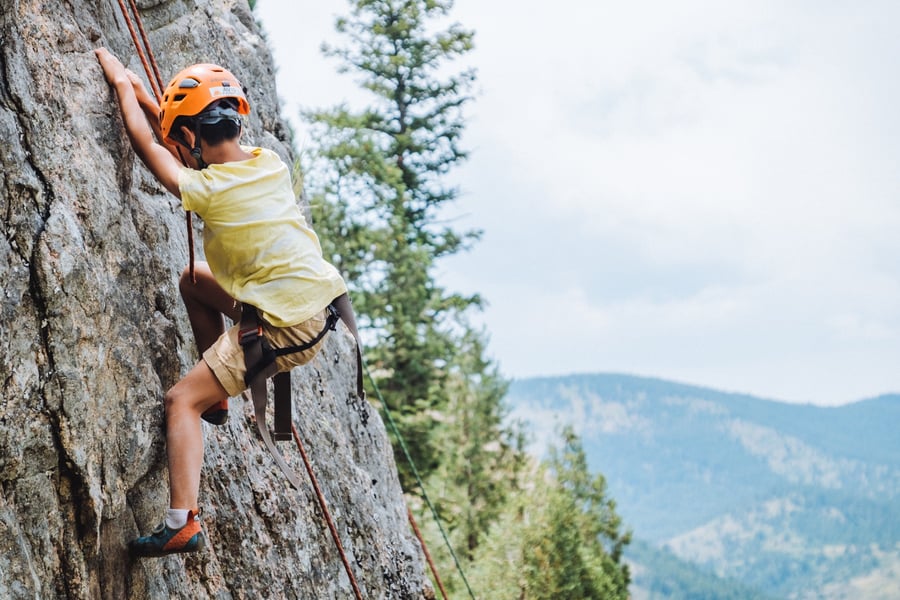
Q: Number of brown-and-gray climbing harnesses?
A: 1